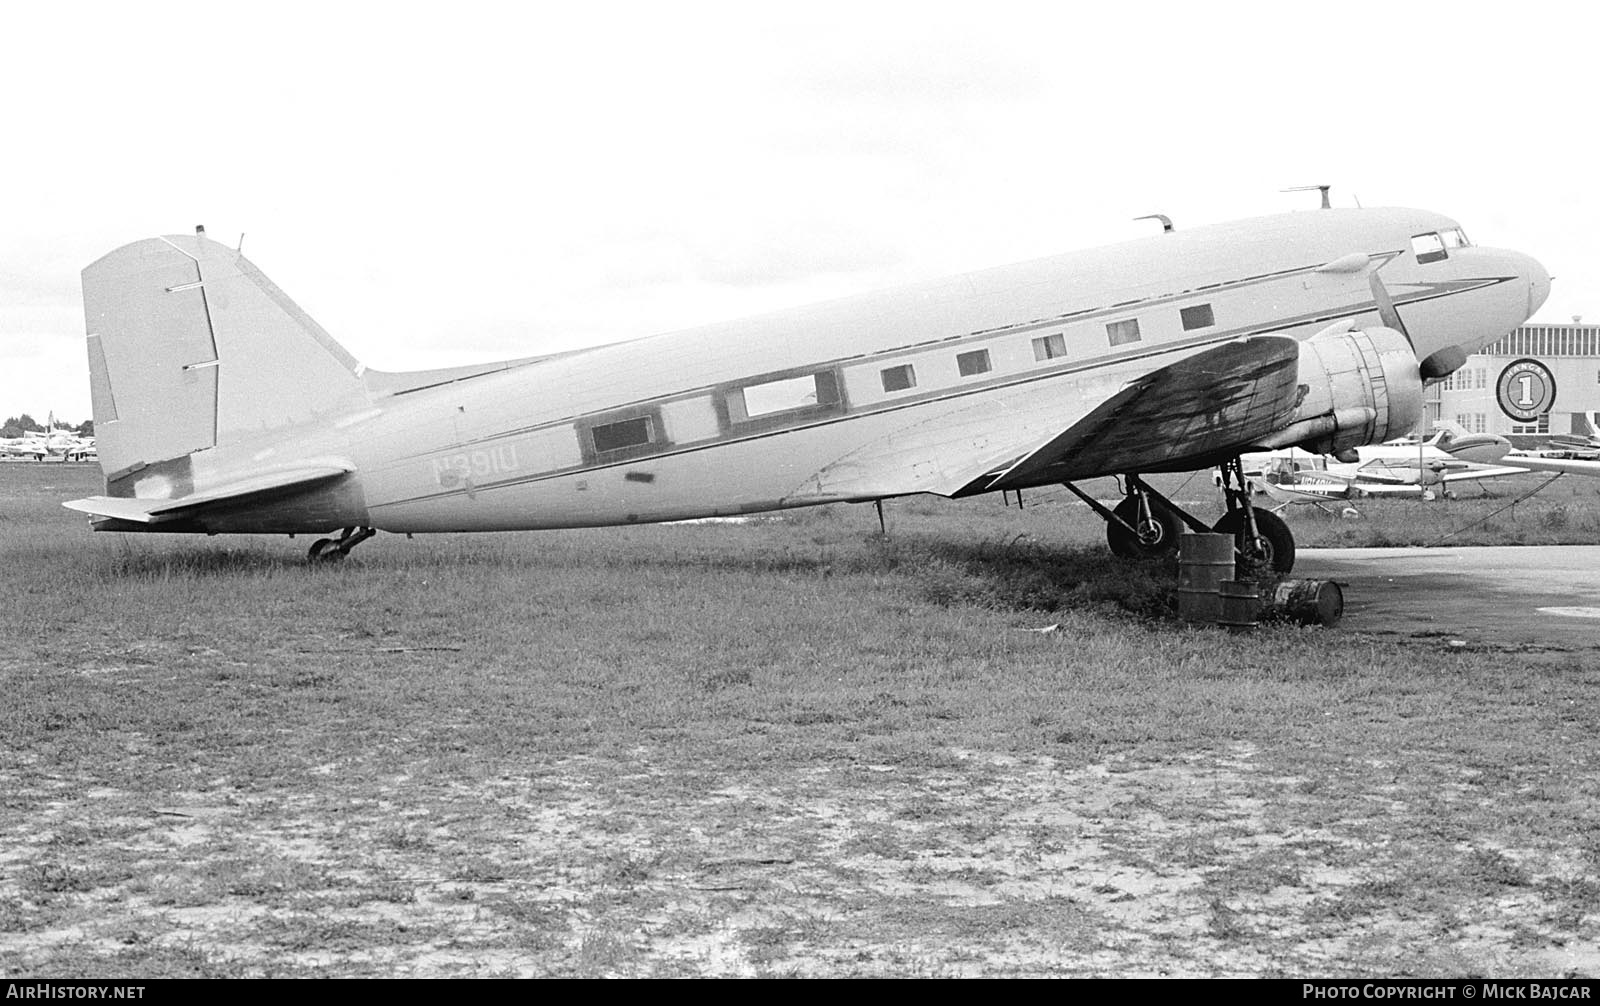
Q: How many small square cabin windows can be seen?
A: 5